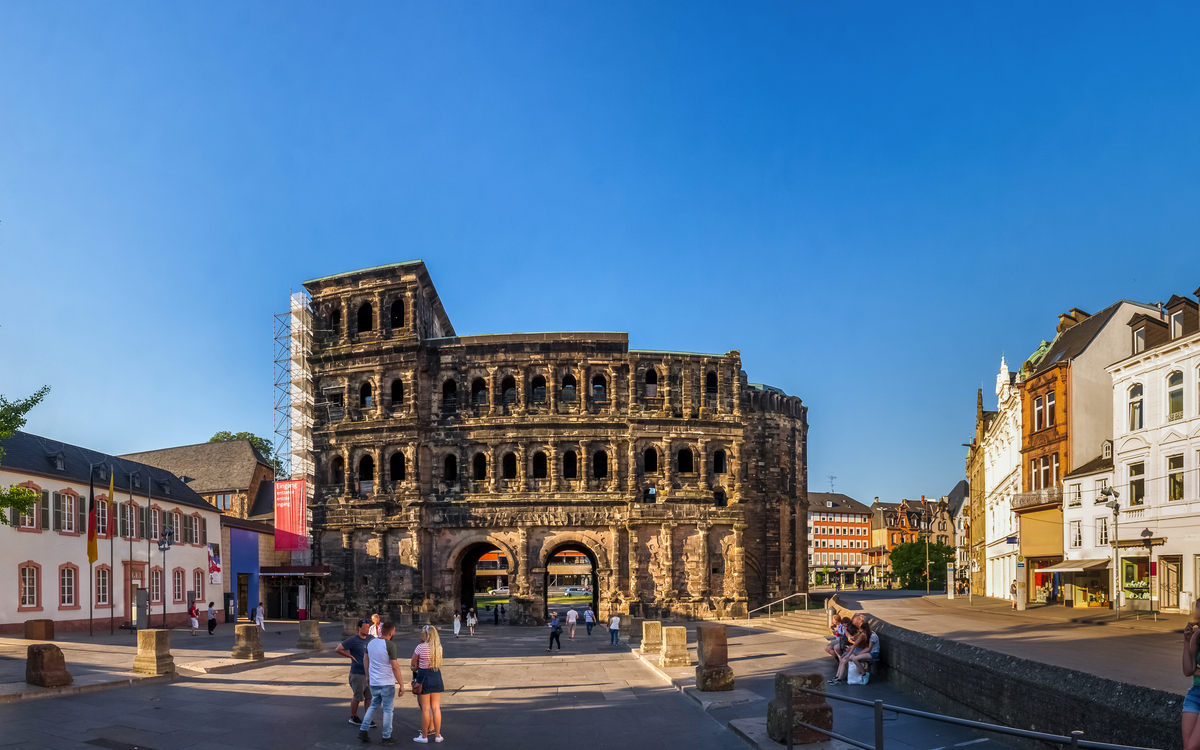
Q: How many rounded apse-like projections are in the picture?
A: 1